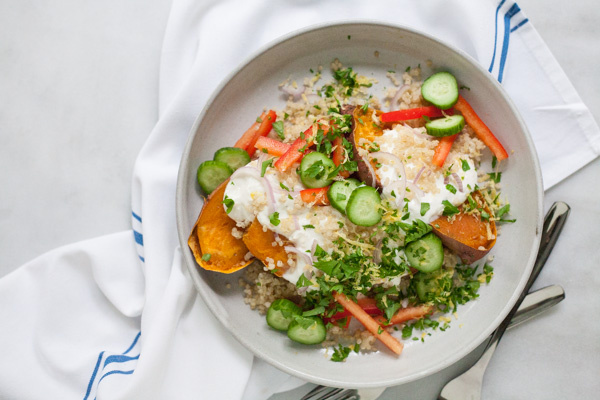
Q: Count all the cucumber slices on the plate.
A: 11